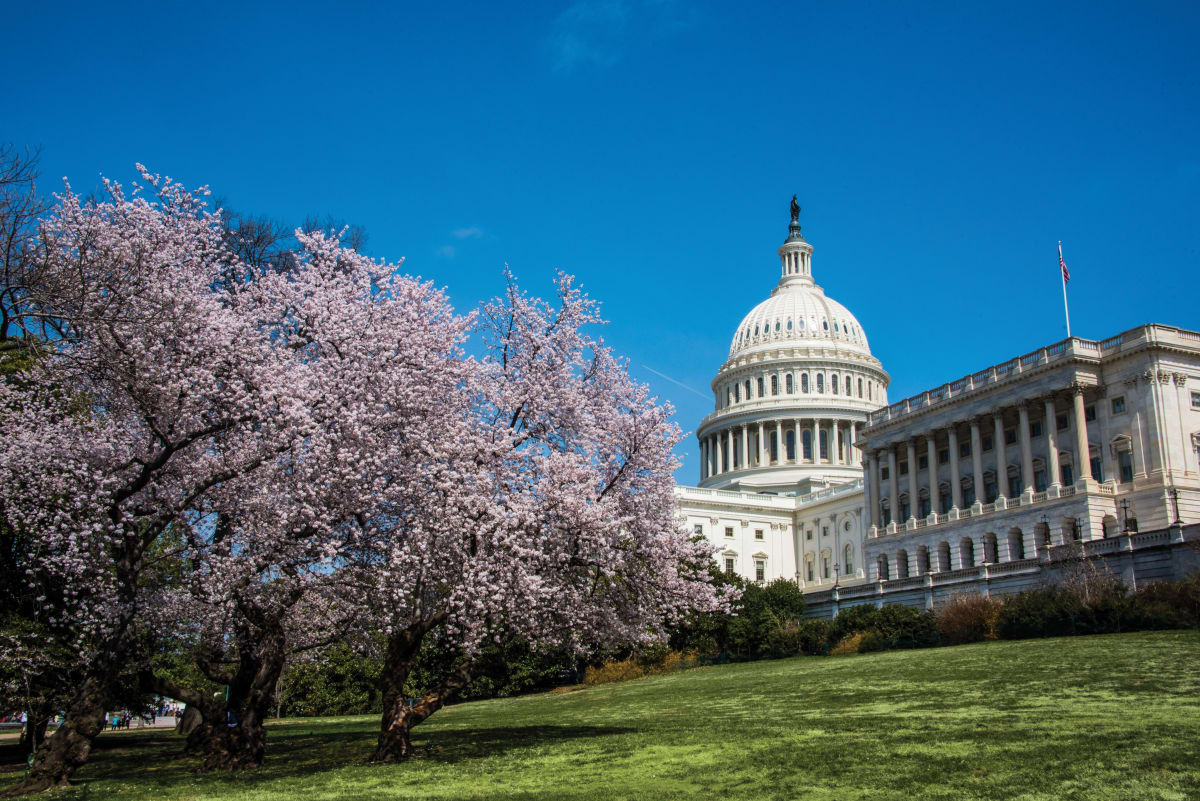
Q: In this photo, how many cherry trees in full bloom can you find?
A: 3